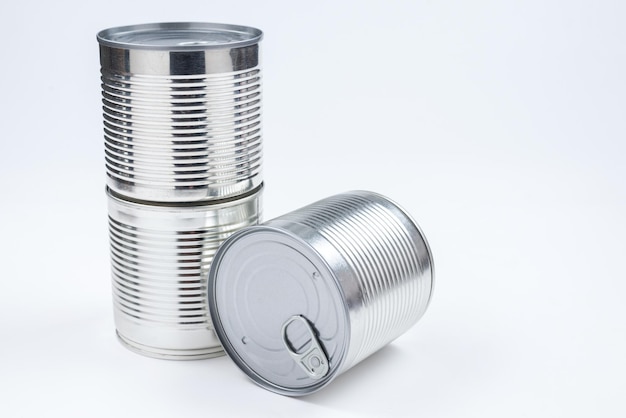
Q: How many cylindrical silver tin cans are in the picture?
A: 3